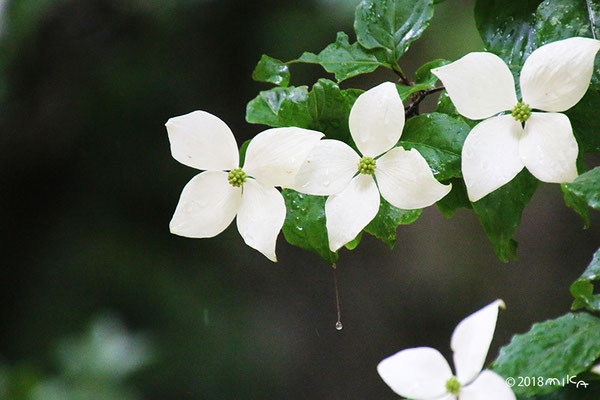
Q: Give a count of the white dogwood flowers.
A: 4